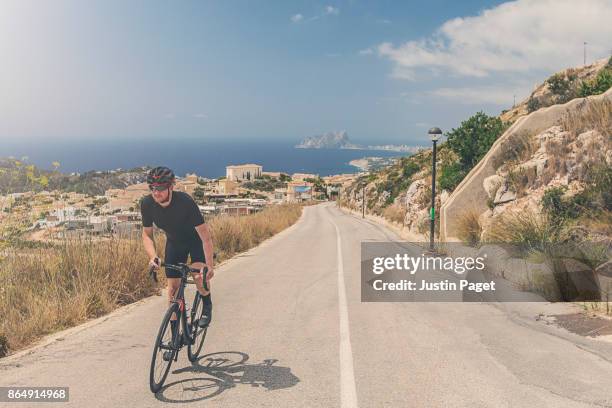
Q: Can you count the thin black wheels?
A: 2